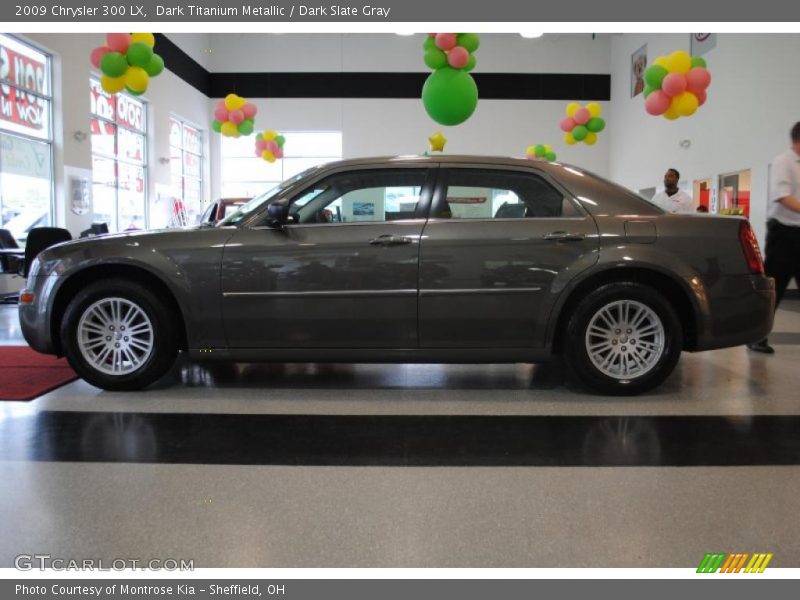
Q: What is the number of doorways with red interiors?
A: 2